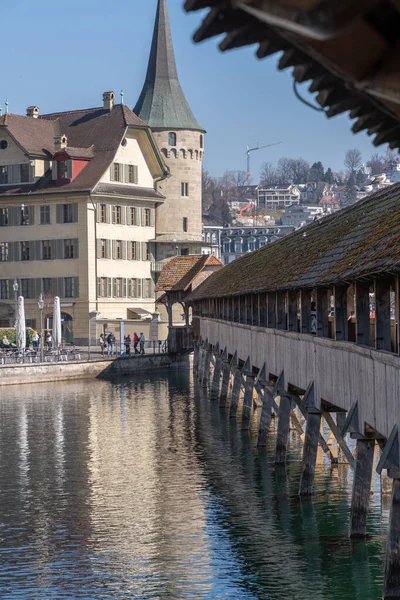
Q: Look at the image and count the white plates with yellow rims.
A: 0